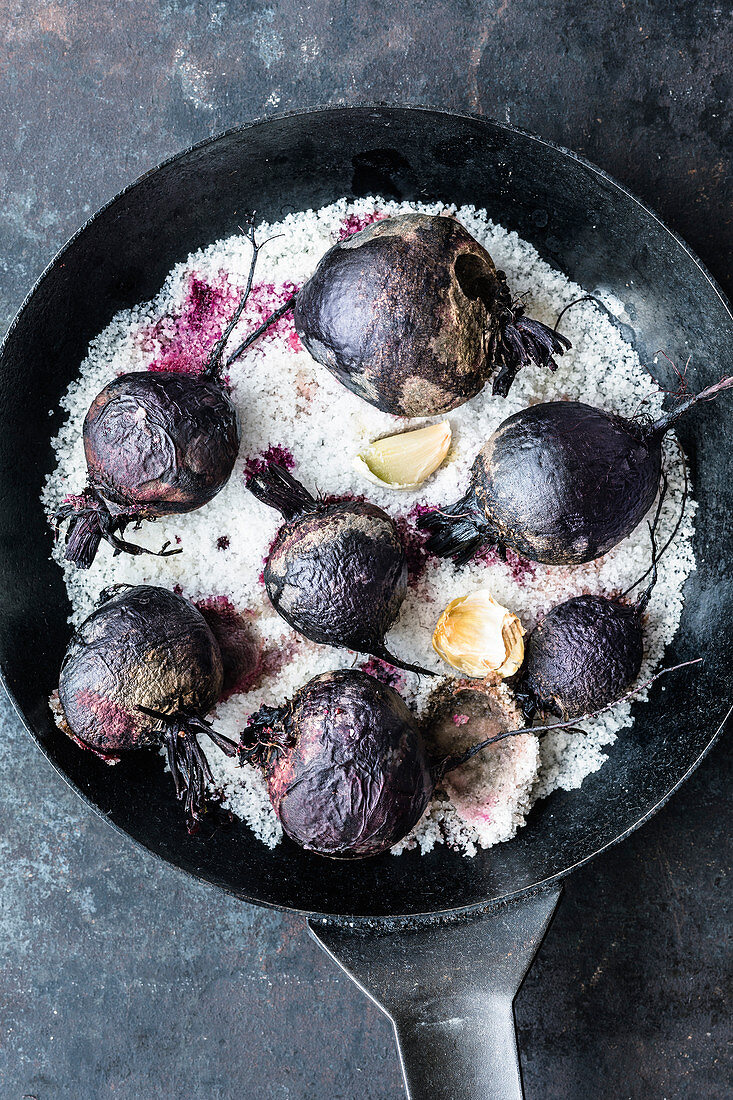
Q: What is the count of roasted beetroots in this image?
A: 7